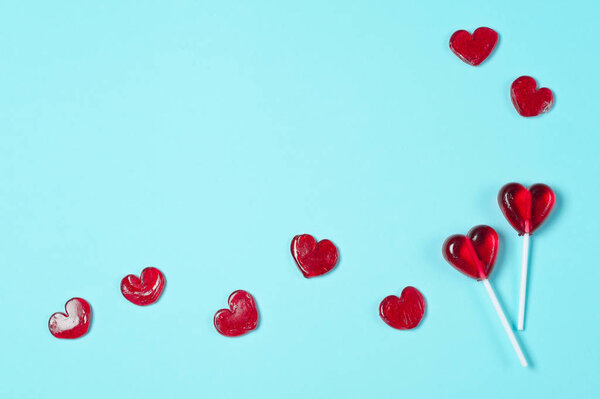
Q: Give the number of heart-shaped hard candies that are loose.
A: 7